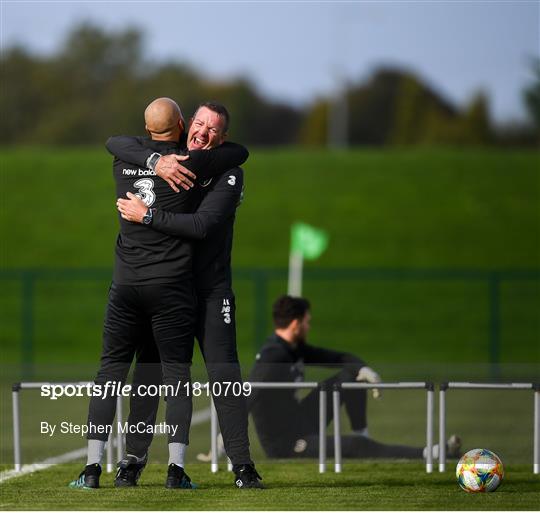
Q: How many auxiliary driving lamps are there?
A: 0